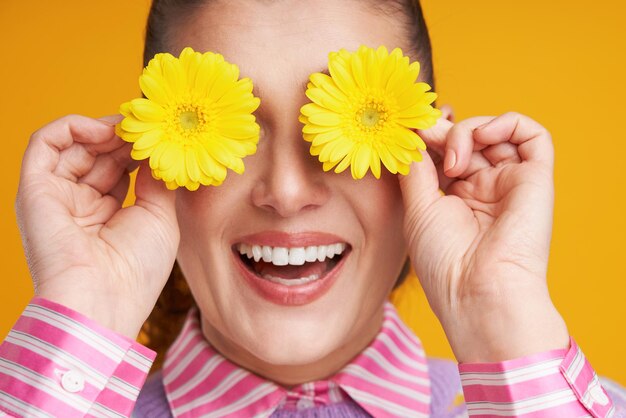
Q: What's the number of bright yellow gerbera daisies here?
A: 2